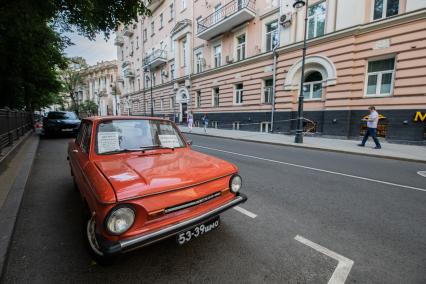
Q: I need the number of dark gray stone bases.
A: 1